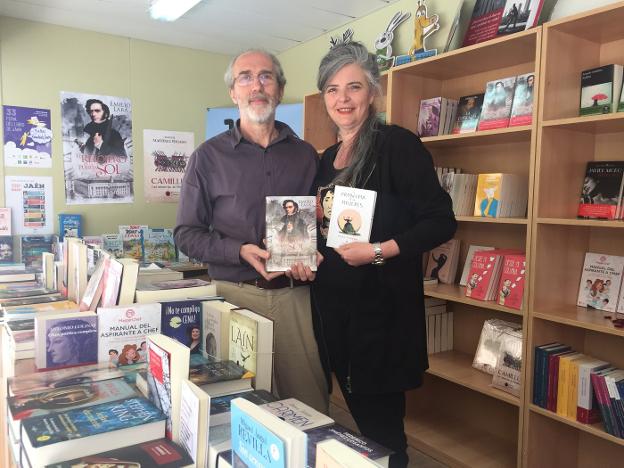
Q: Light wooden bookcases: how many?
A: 3